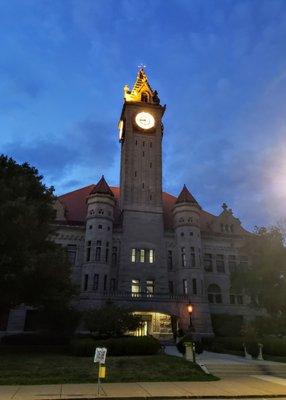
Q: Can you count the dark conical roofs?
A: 2